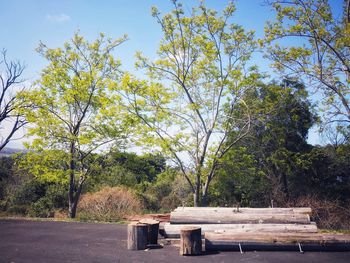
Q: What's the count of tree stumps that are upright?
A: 3